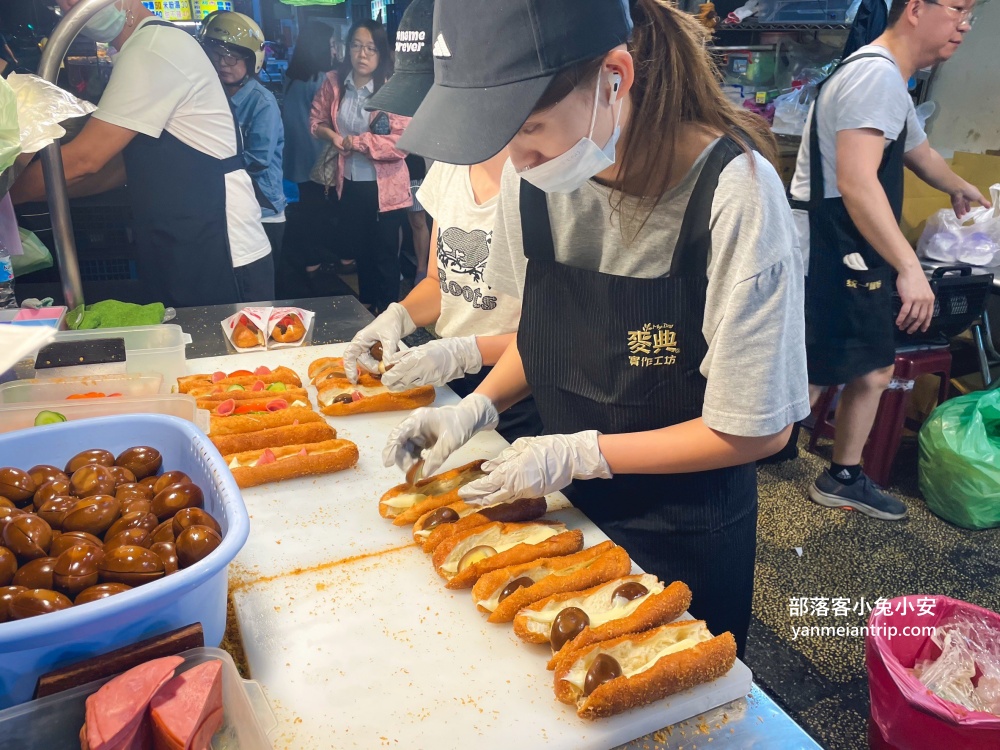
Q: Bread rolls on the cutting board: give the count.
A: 14